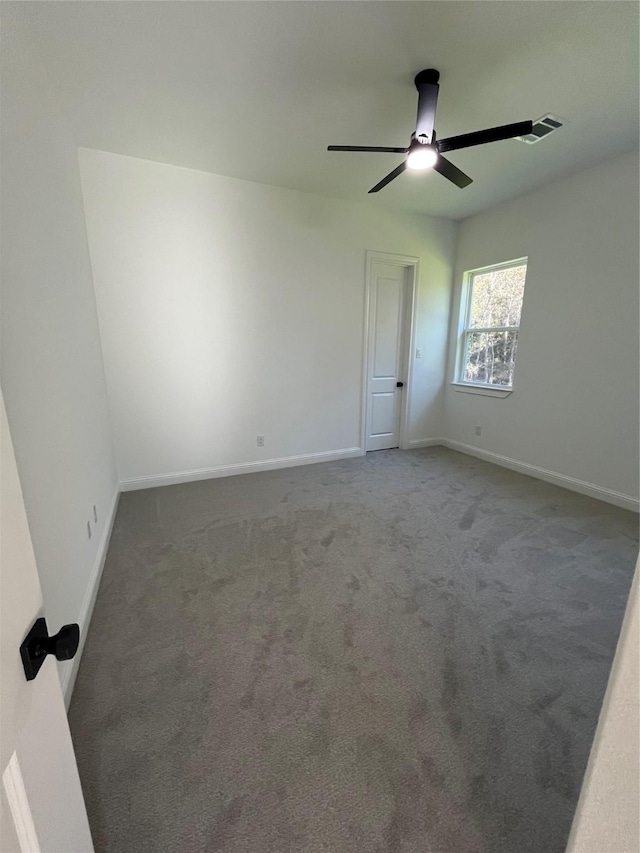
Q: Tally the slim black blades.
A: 5